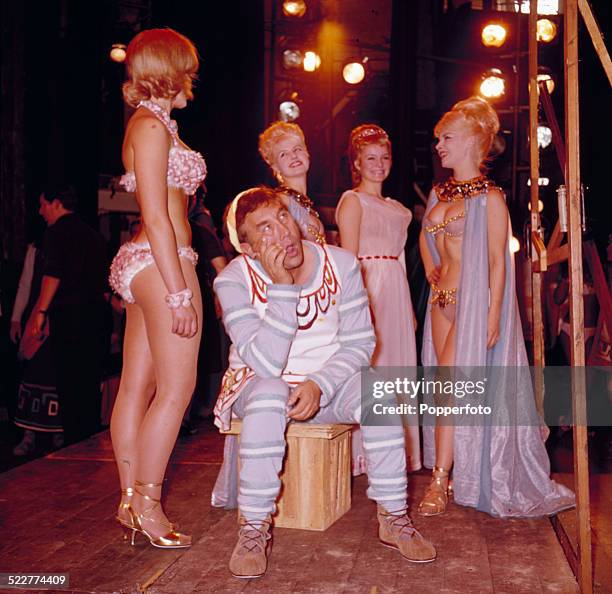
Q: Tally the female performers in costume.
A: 4